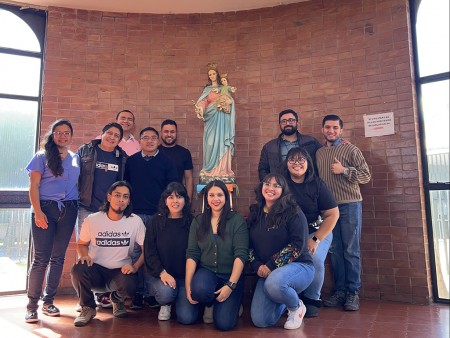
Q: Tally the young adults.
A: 12